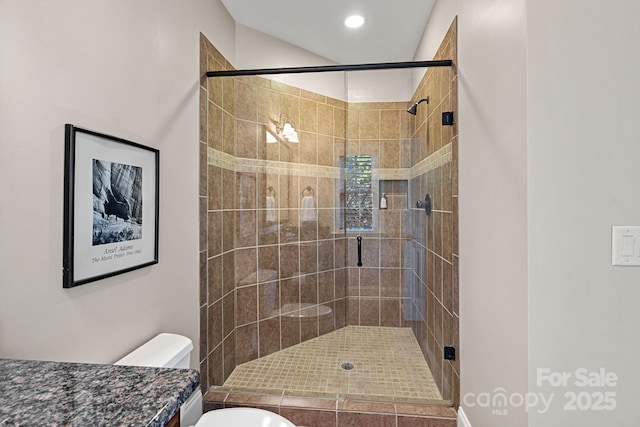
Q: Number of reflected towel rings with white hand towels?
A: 2